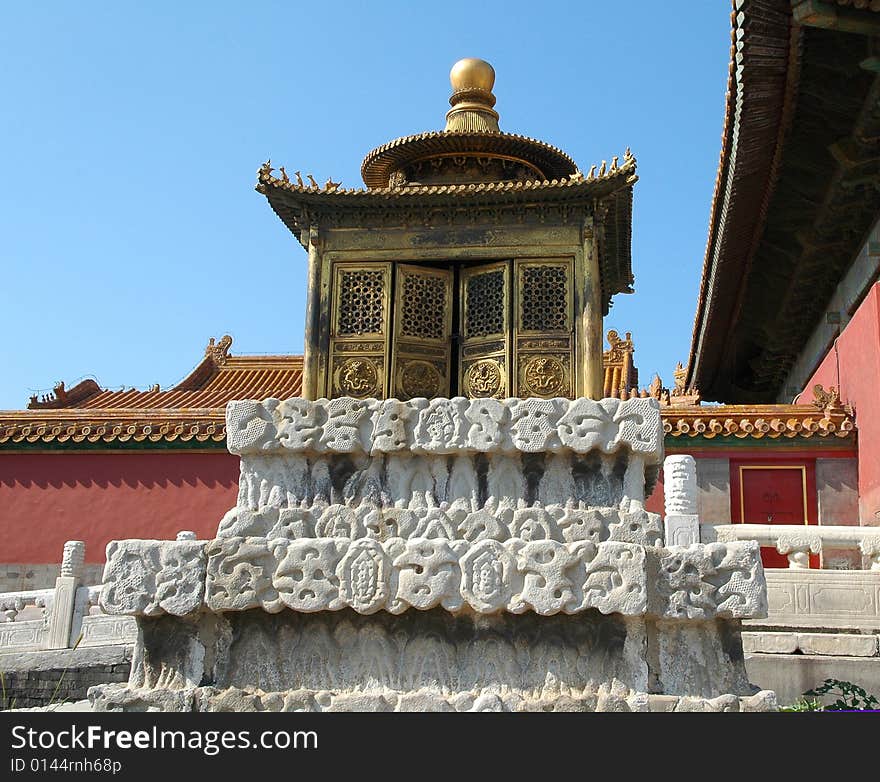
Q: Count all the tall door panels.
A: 4